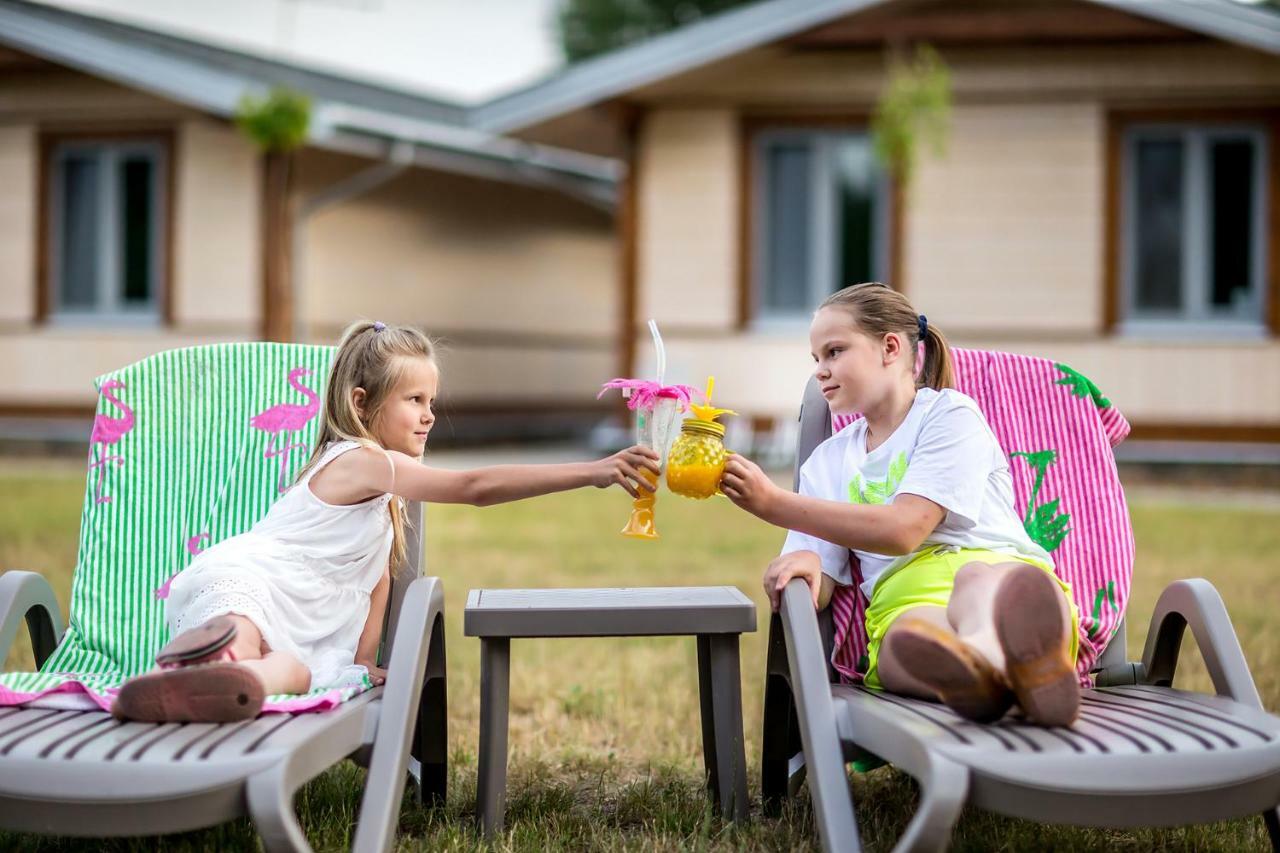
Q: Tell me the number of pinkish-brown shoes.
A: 2